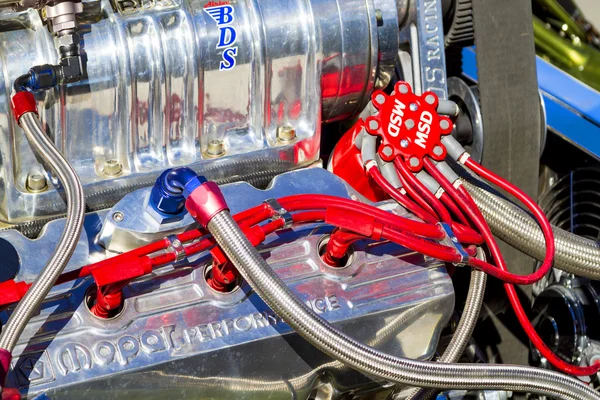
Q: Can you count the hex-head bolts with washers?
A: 4